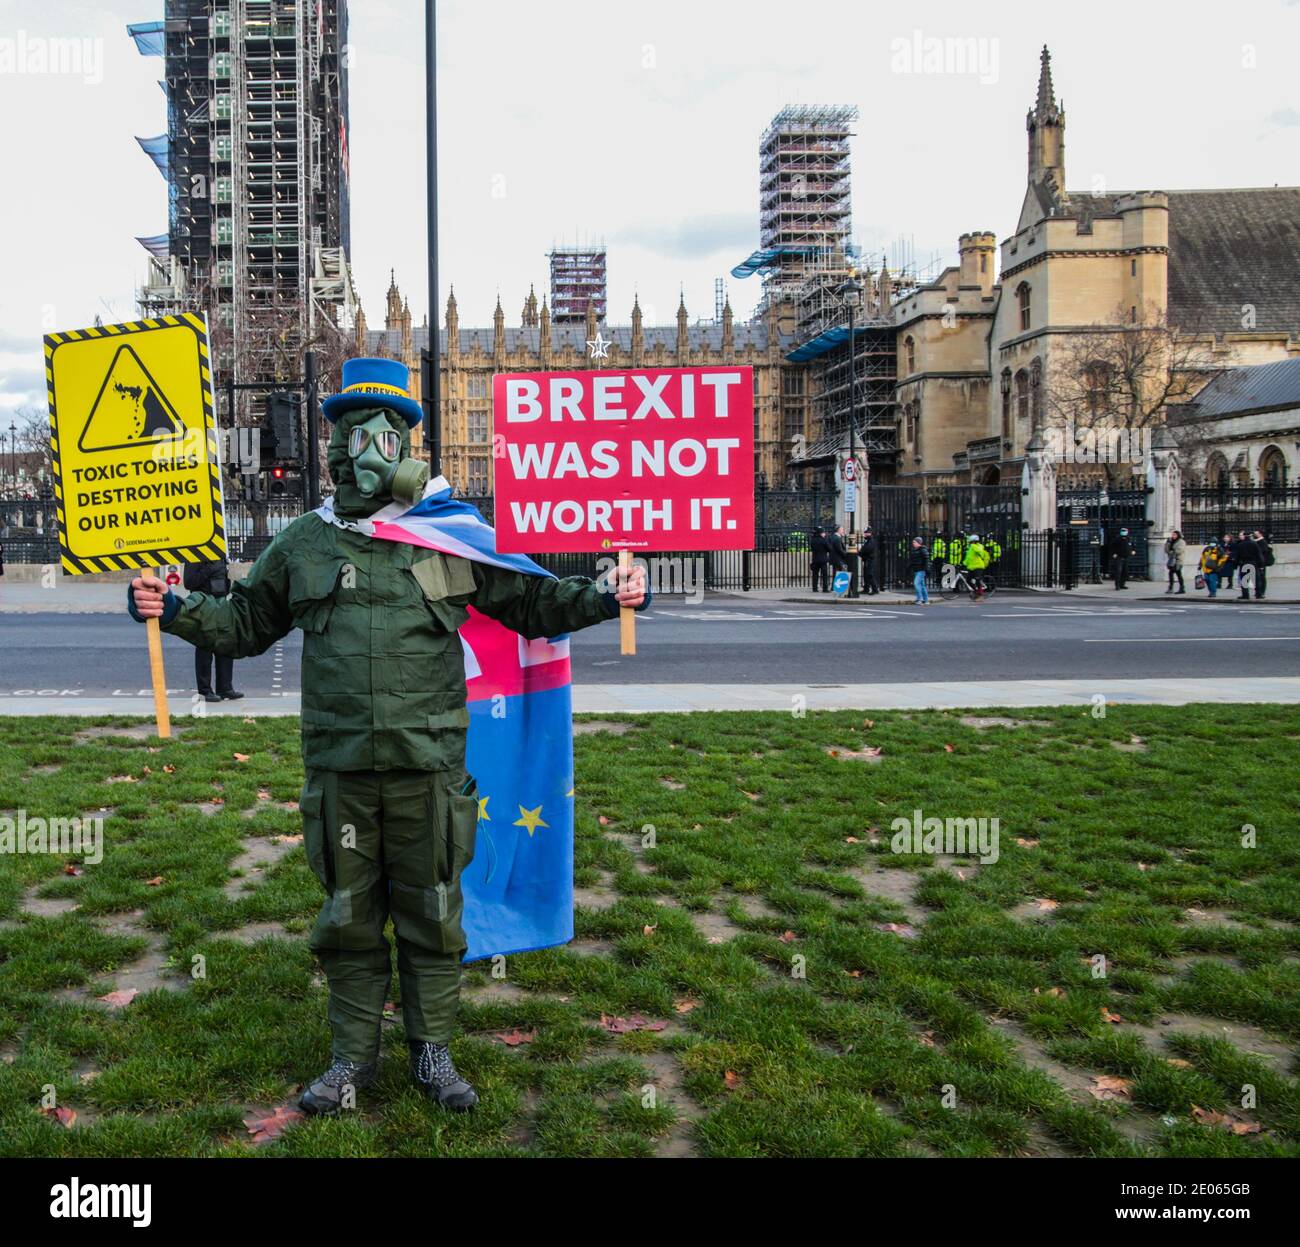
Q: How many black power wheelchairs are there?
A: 0